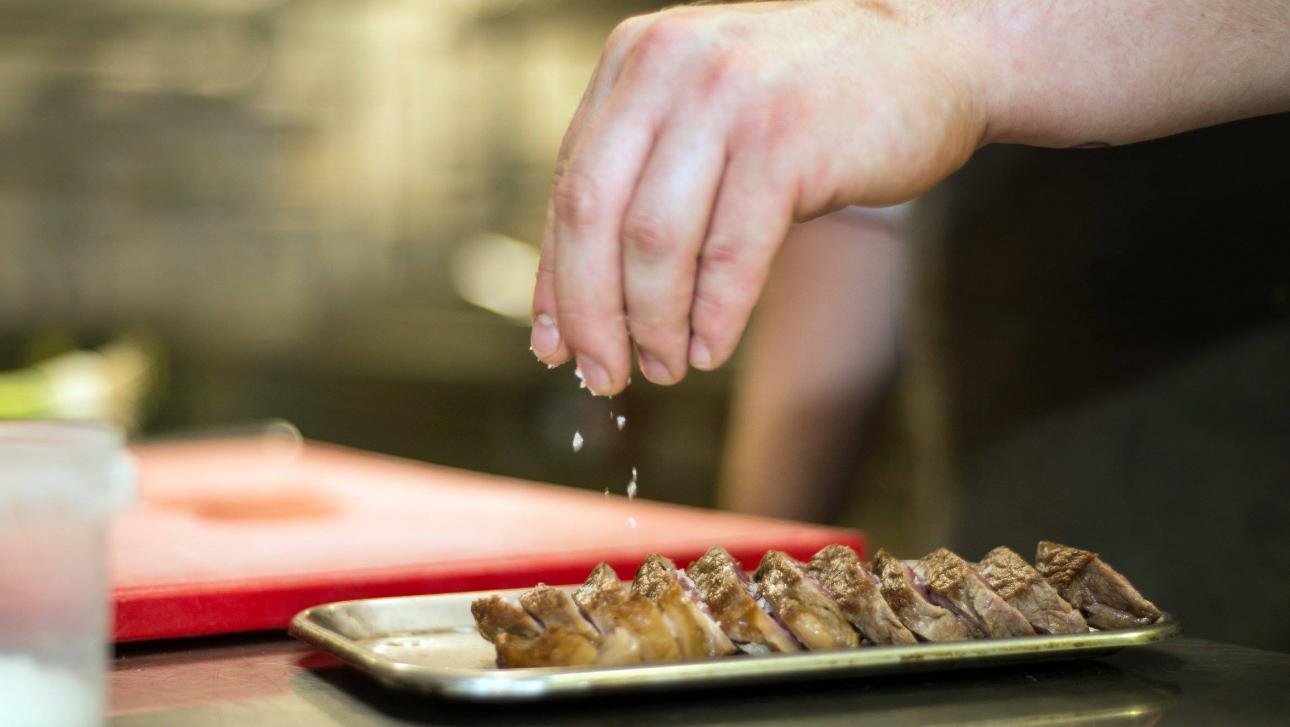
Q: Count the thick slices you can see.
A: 11